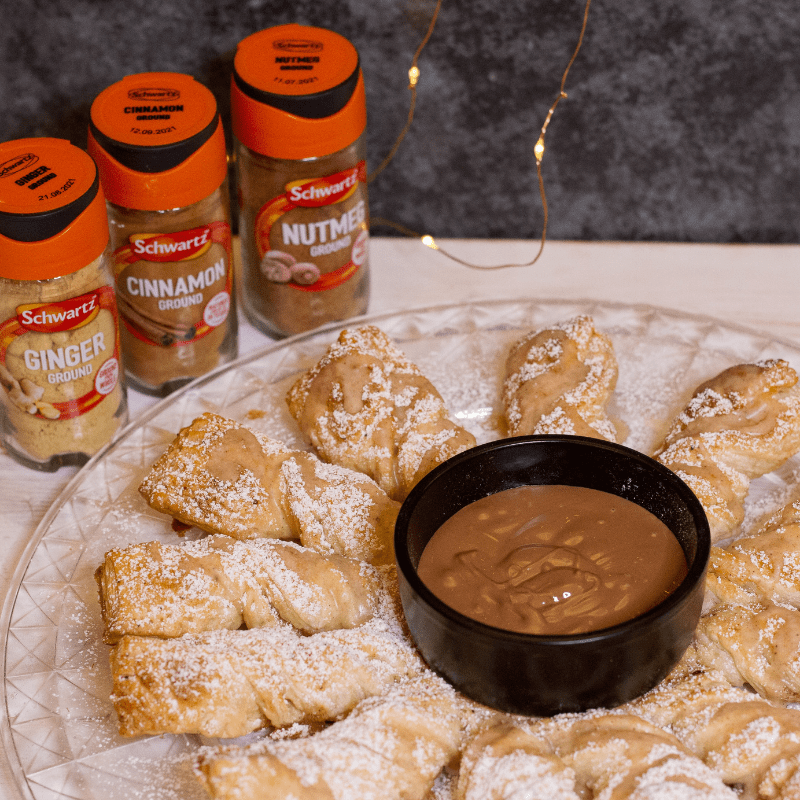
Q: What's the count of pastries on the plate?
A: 12